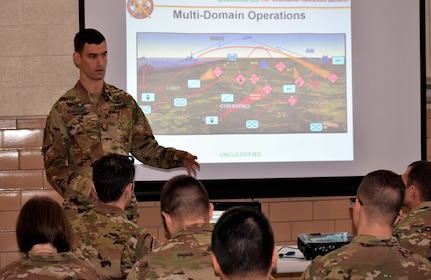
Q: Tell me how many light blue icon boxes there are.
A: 11